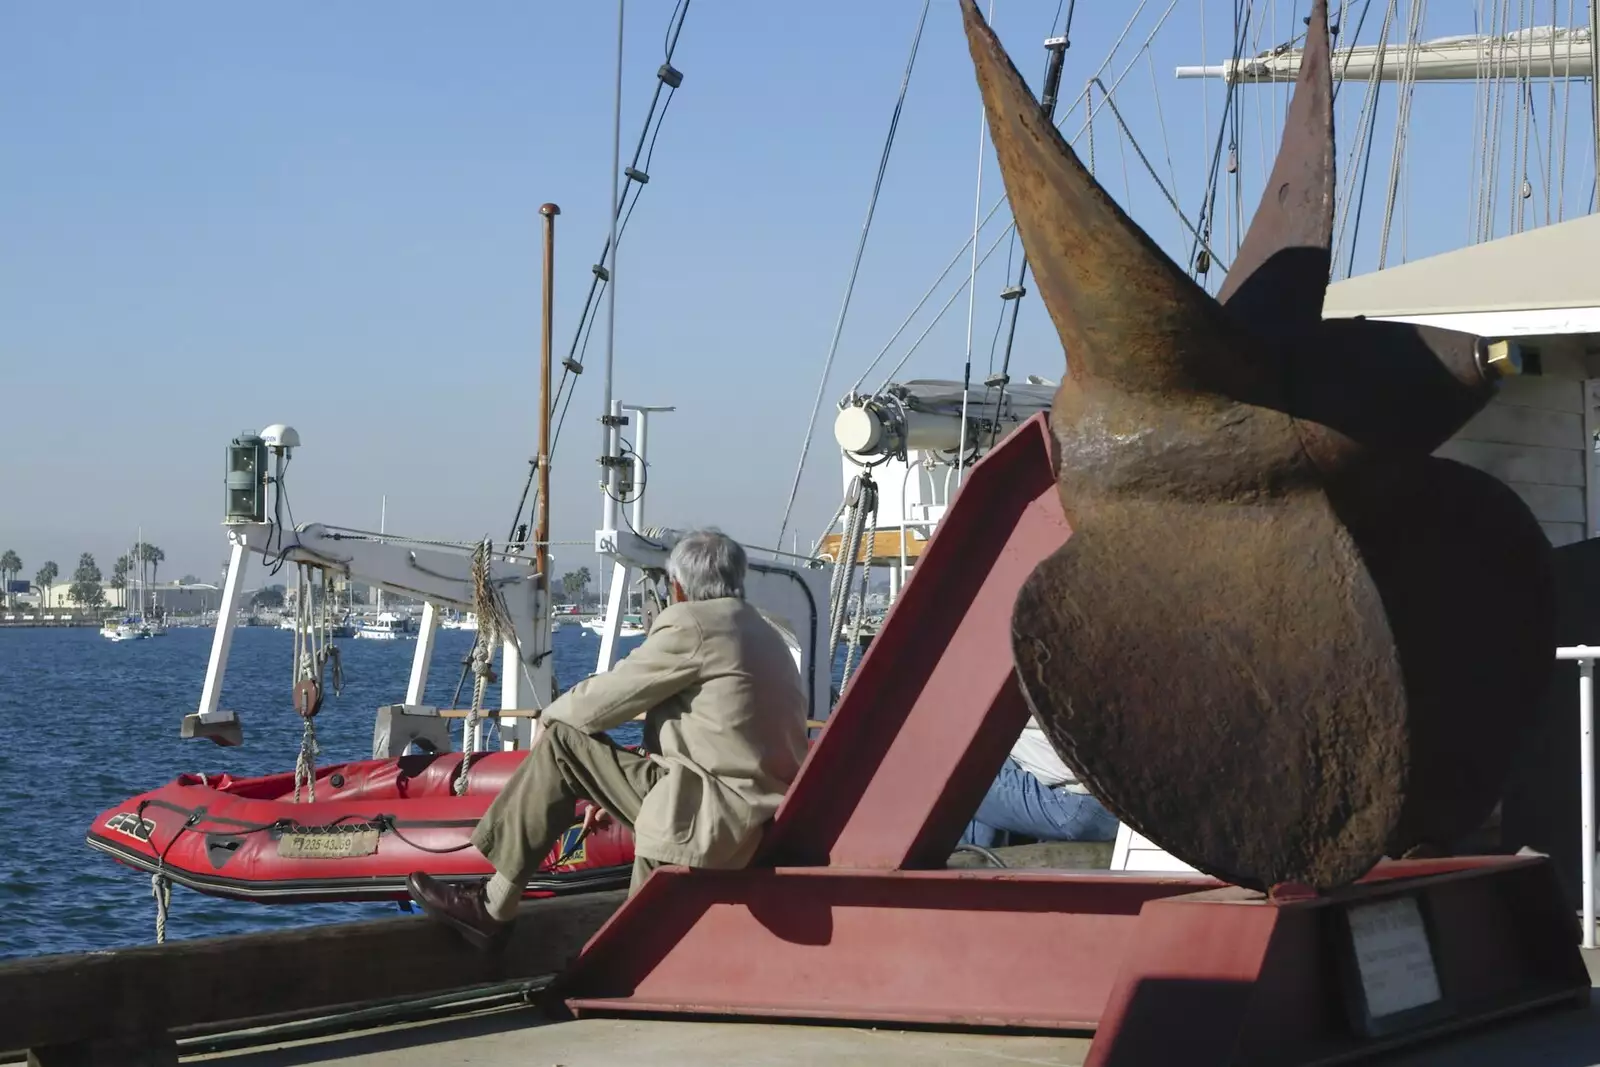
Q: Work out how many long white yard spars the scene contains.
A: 1